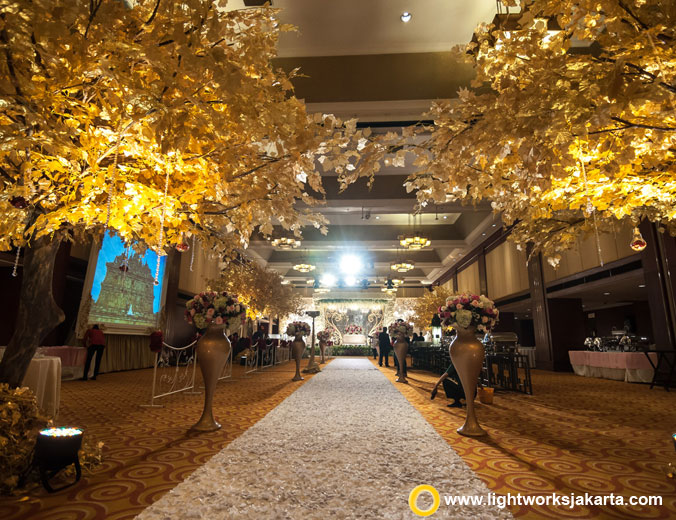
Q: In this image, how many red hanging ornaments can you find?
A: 4